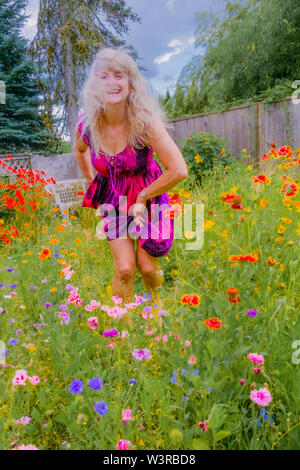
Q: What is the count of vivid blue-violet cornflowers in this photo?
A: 3